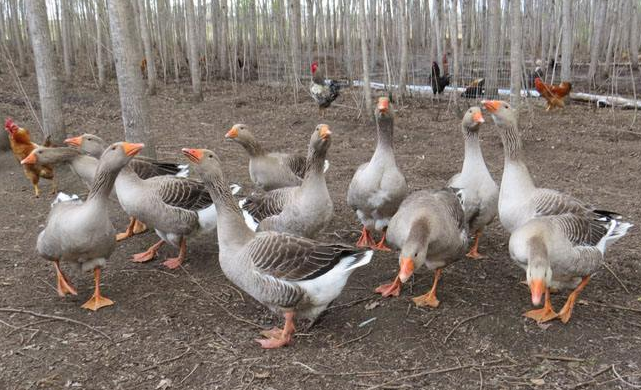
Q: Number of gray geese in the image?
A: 11